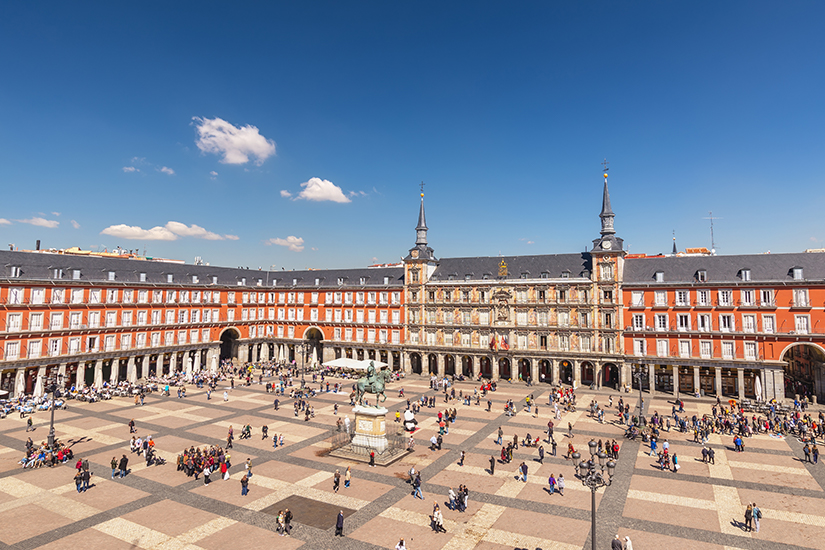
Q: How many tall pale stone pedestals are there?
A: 1